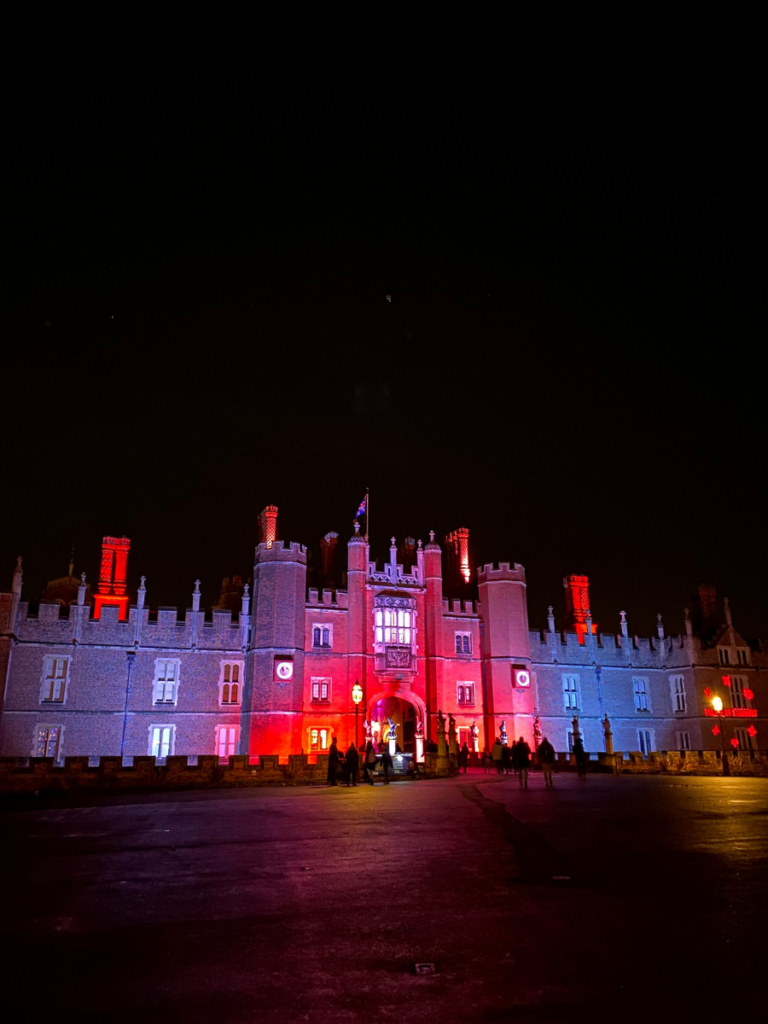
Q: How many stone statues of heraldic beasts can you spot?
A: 10